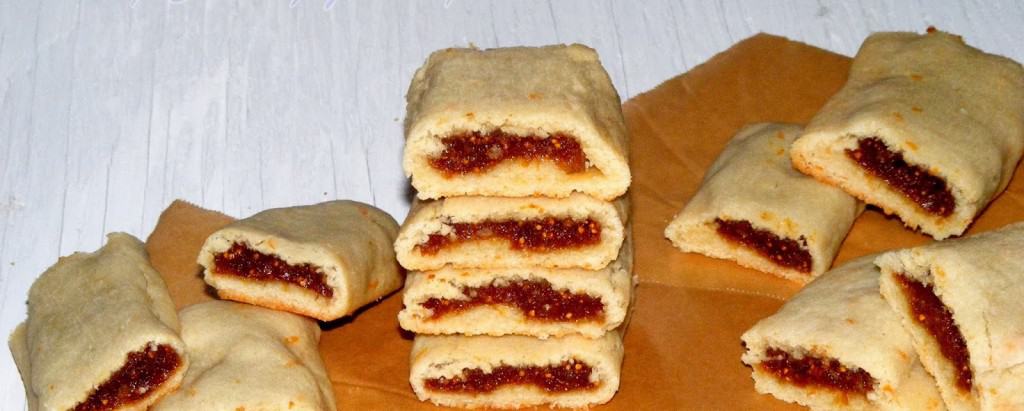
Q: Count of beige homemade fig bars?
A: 11